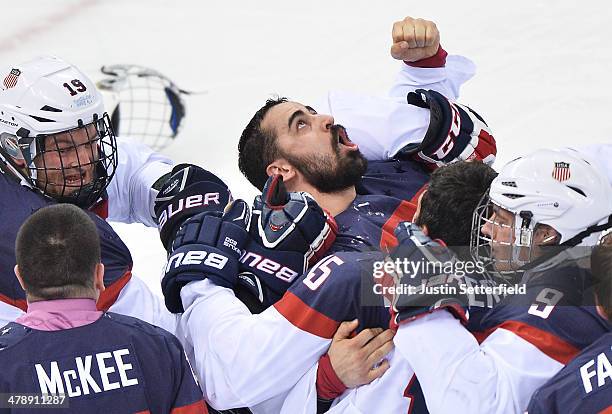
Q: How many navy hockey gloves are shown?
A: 5